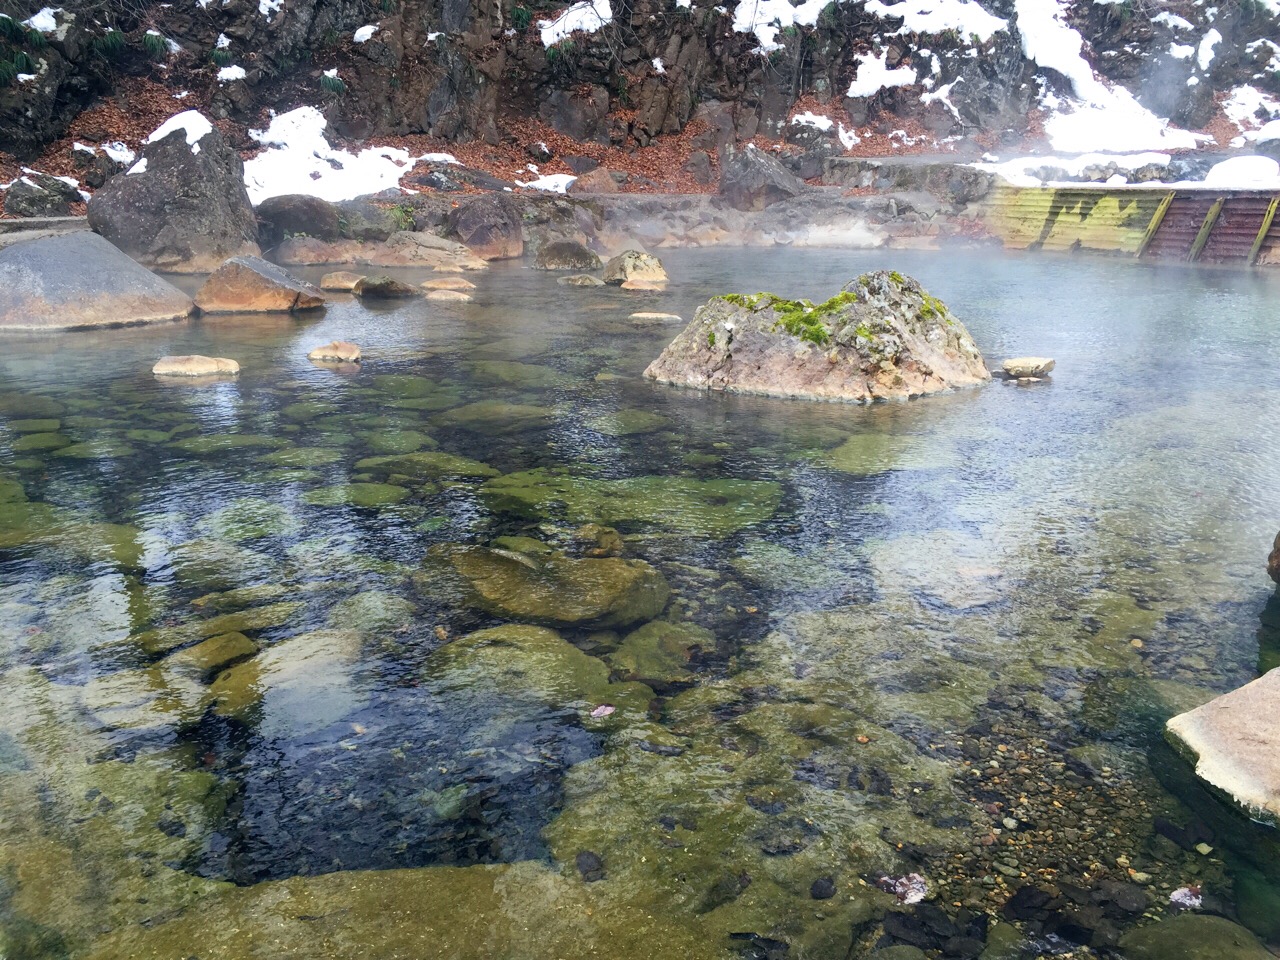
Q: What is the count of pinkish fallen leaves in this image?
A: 3